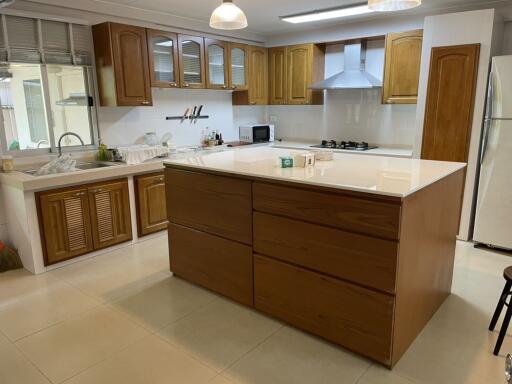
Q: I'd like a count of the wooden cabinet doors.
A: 13